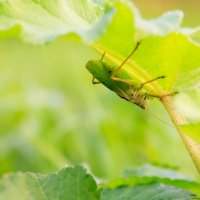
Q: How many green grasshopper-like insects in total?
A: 1